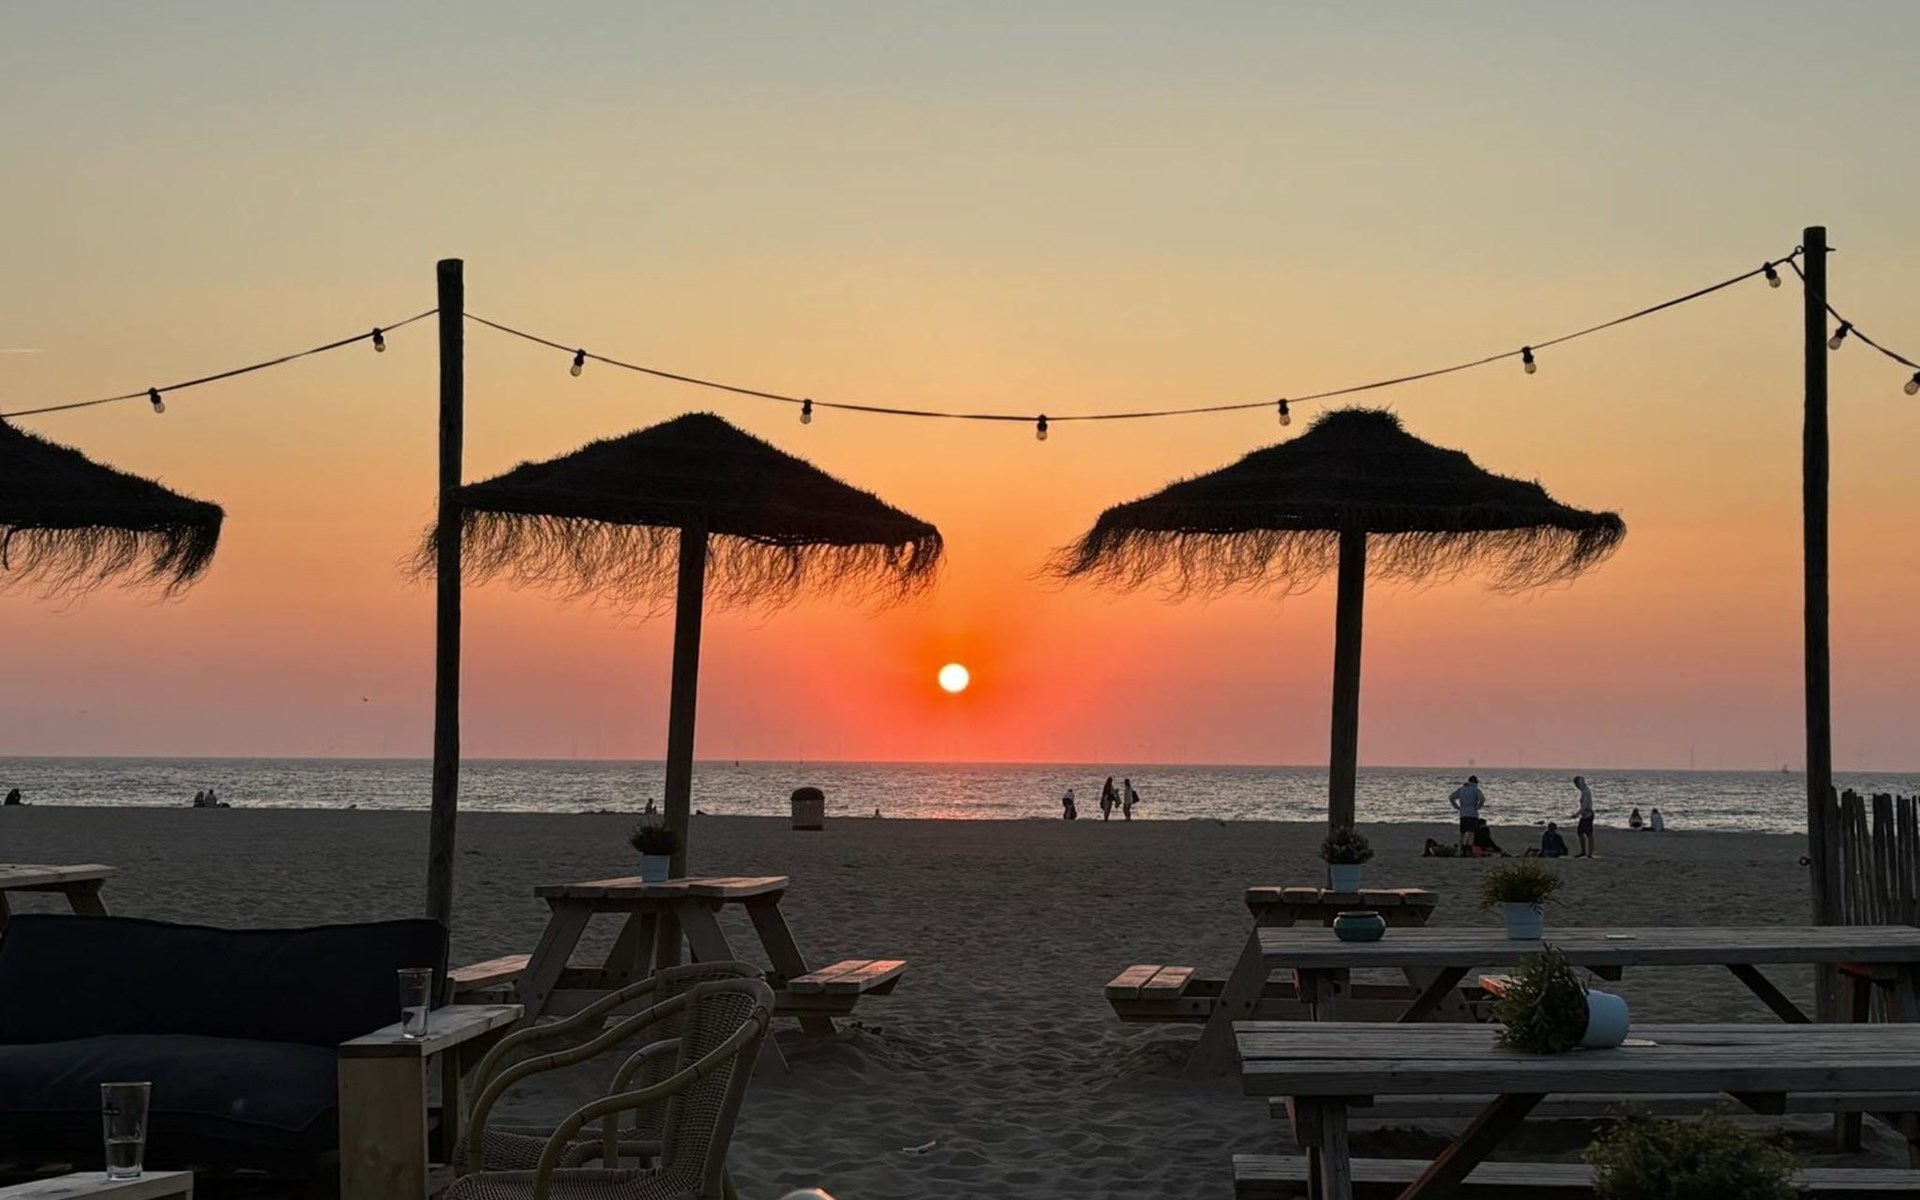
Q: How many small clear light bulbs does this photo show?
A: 10